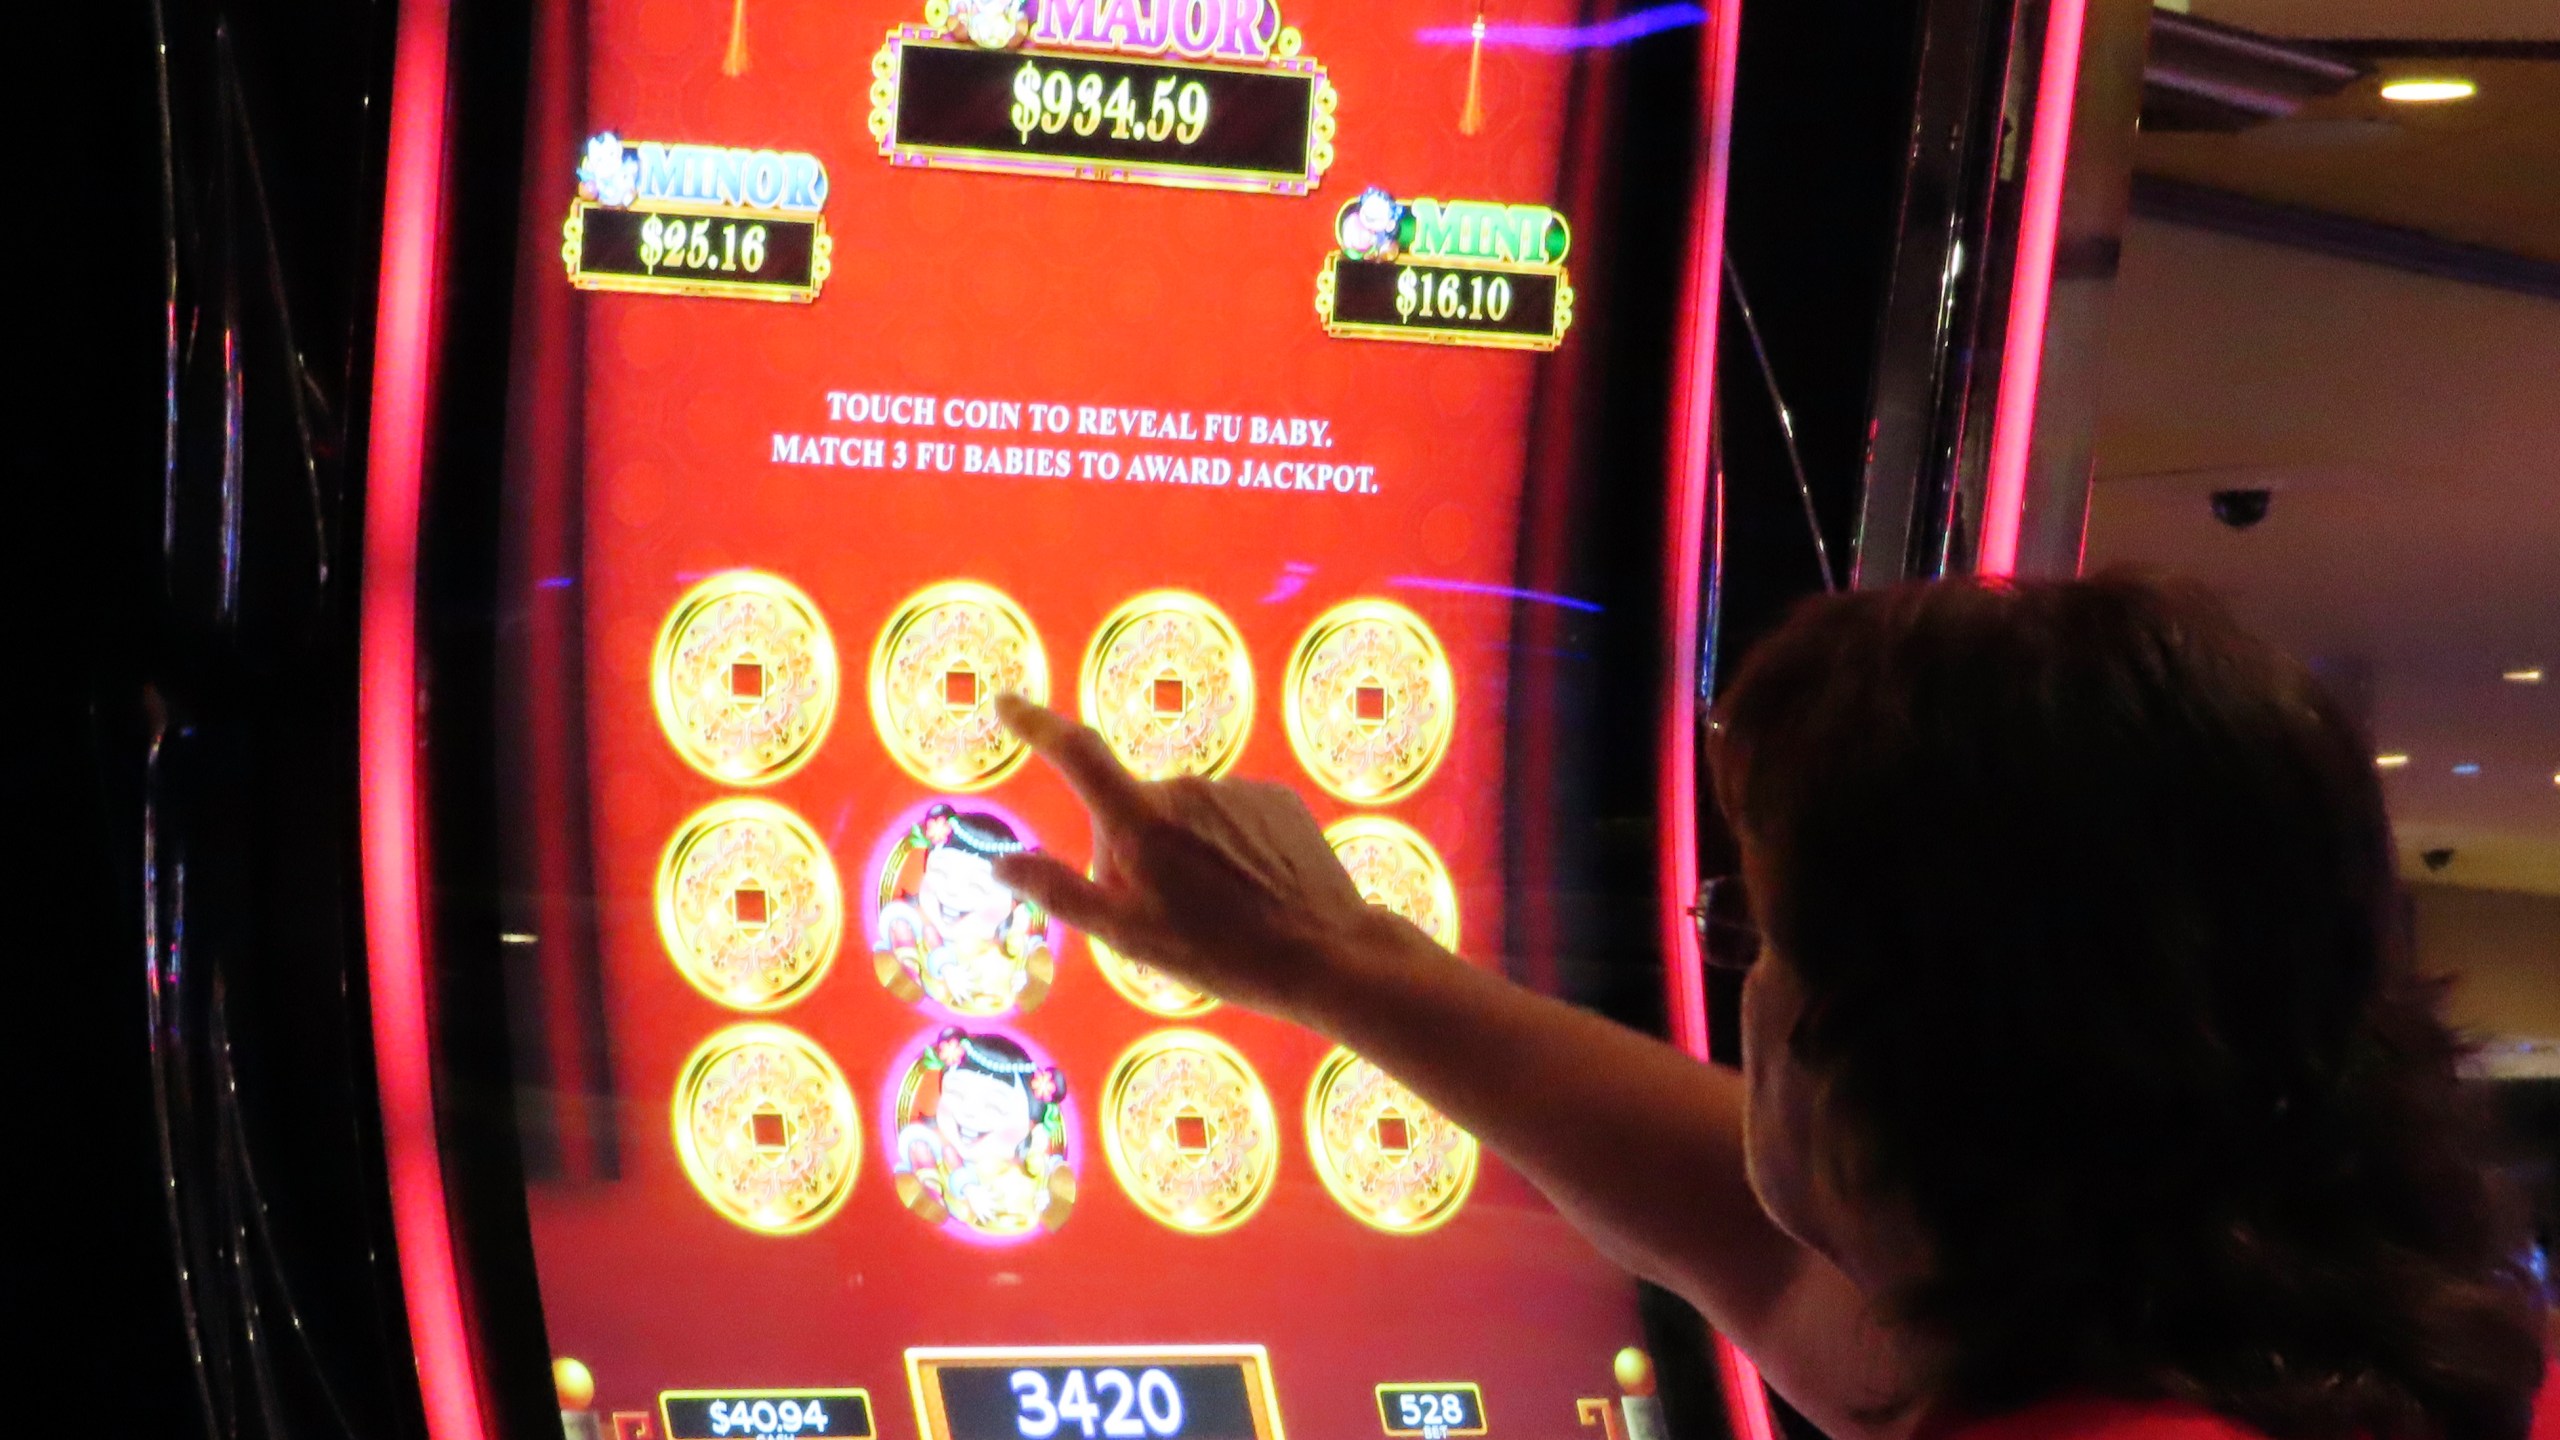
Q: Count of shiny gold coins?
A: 10